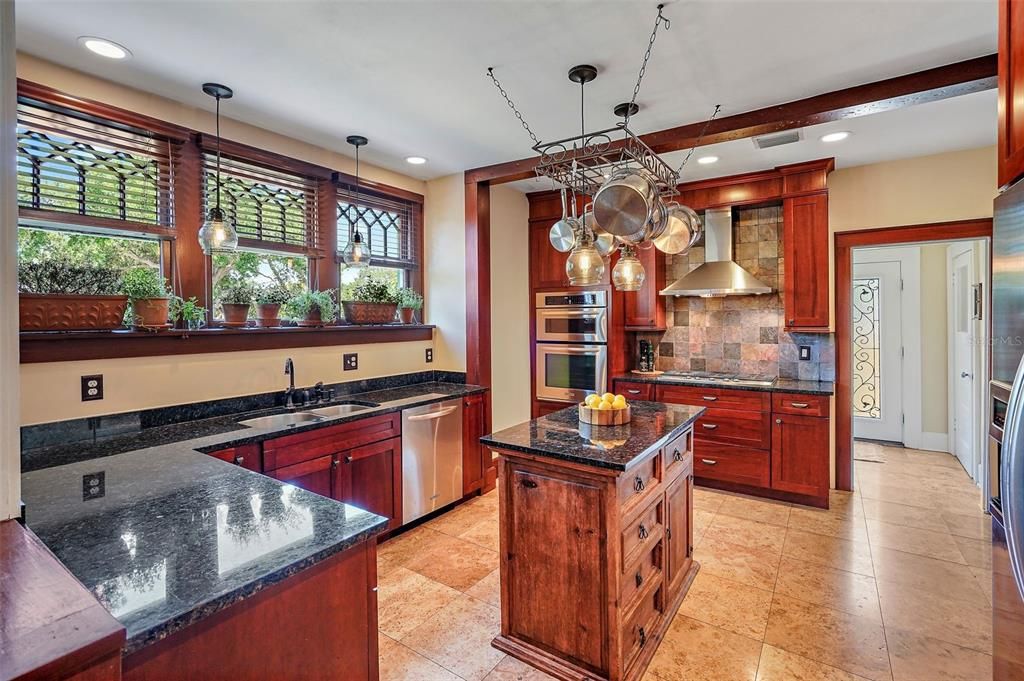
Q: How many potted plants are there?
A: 8